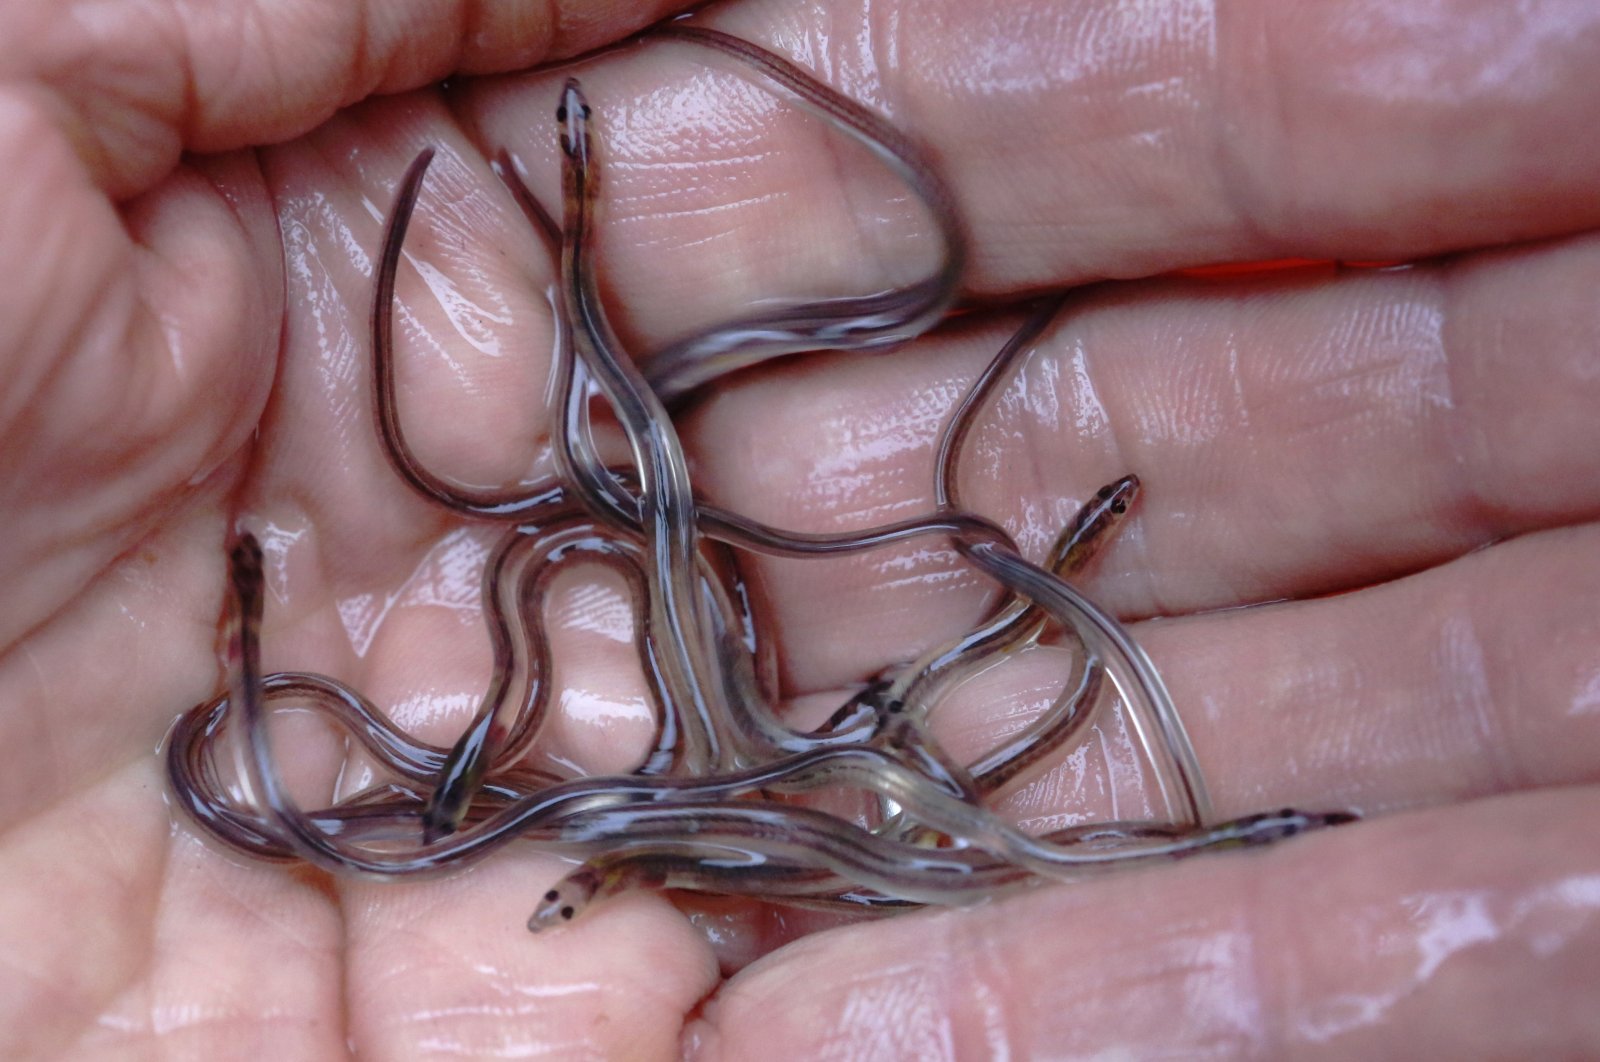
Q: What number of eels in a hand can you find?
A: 7